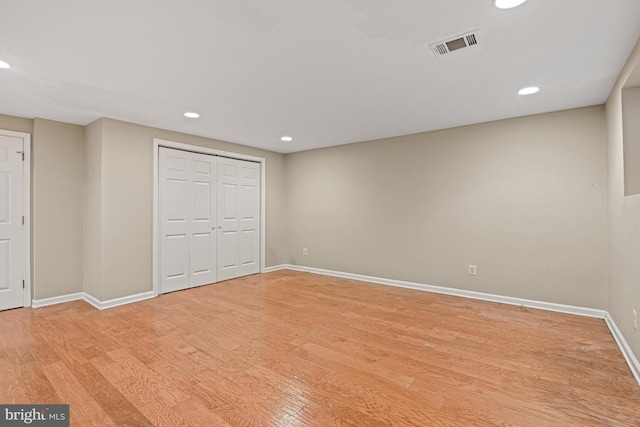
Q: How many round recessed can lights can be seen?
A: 5